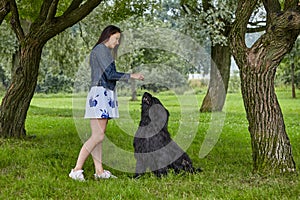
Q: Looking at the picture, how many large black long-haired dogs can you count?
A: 1